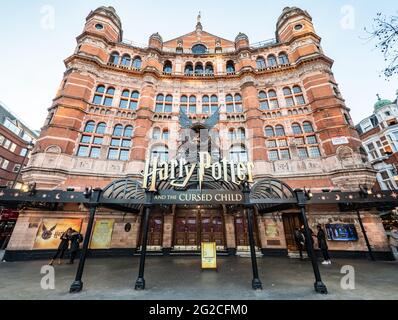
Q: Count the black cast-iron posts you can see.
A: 4